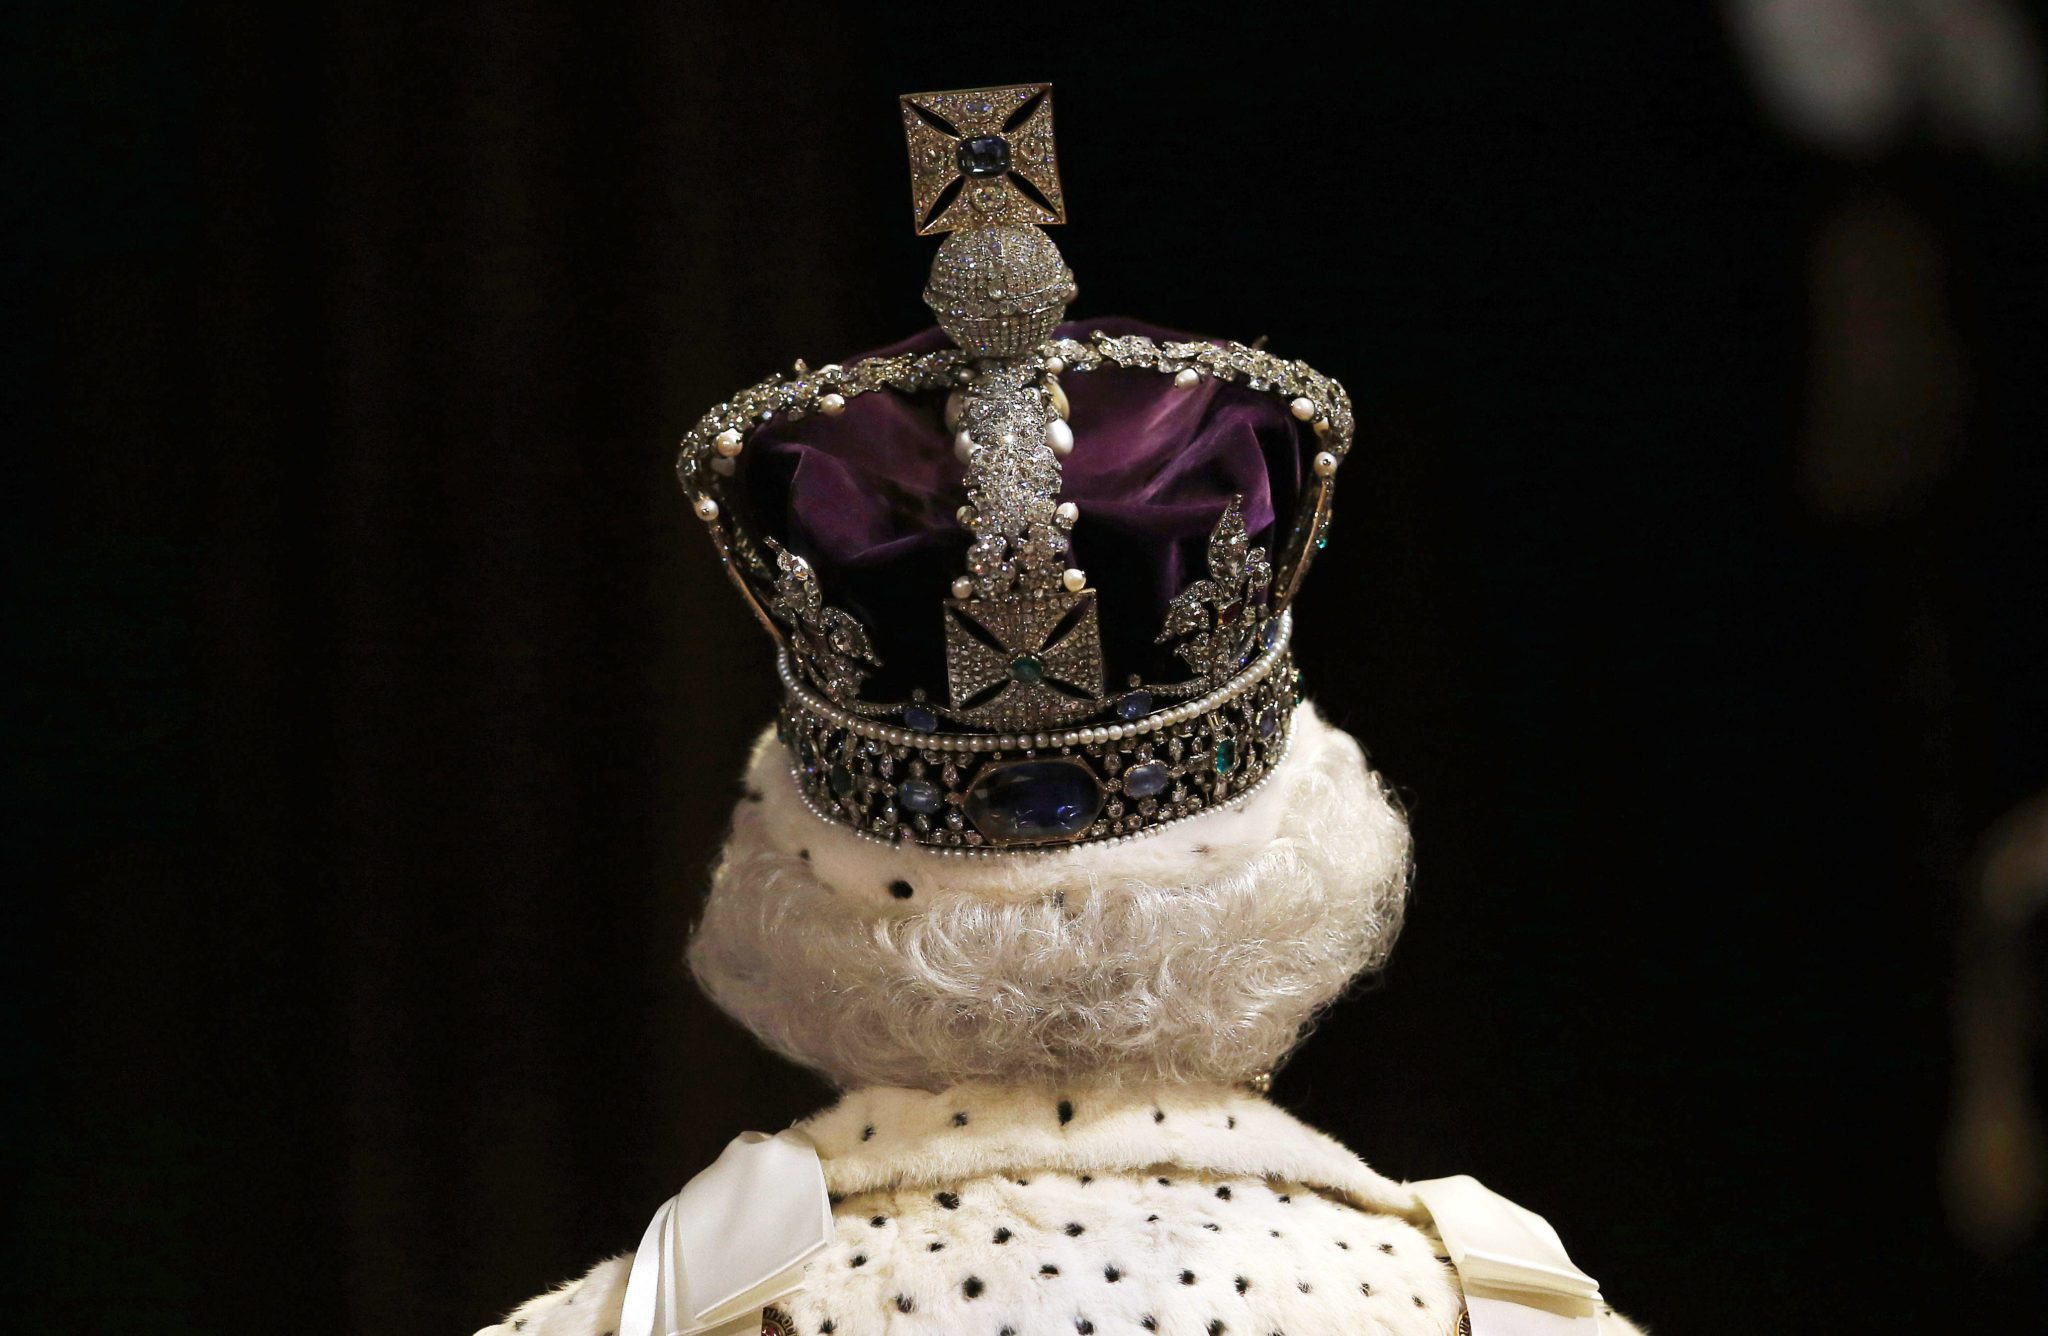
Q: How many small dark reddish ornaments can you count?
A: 2